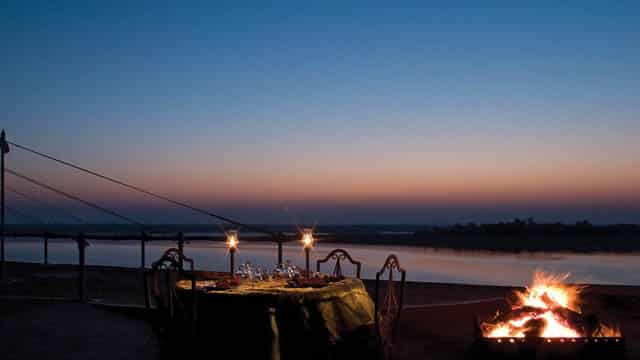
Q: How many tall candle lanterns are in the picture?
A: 2